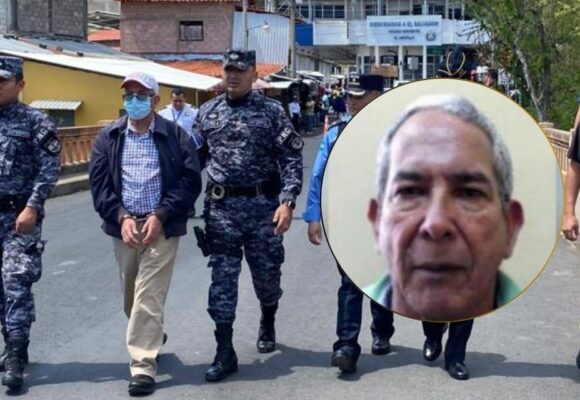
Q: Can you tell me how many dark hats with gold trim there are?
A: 1